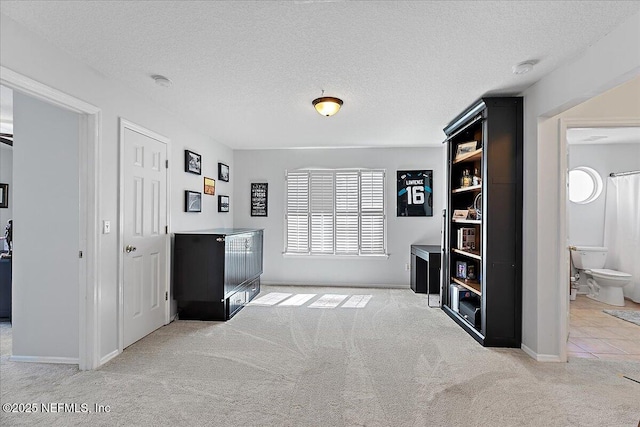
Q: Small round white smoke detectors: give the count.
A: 2